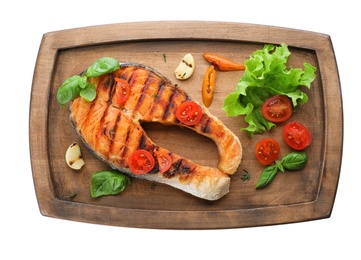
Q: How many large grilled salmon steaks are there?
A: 1